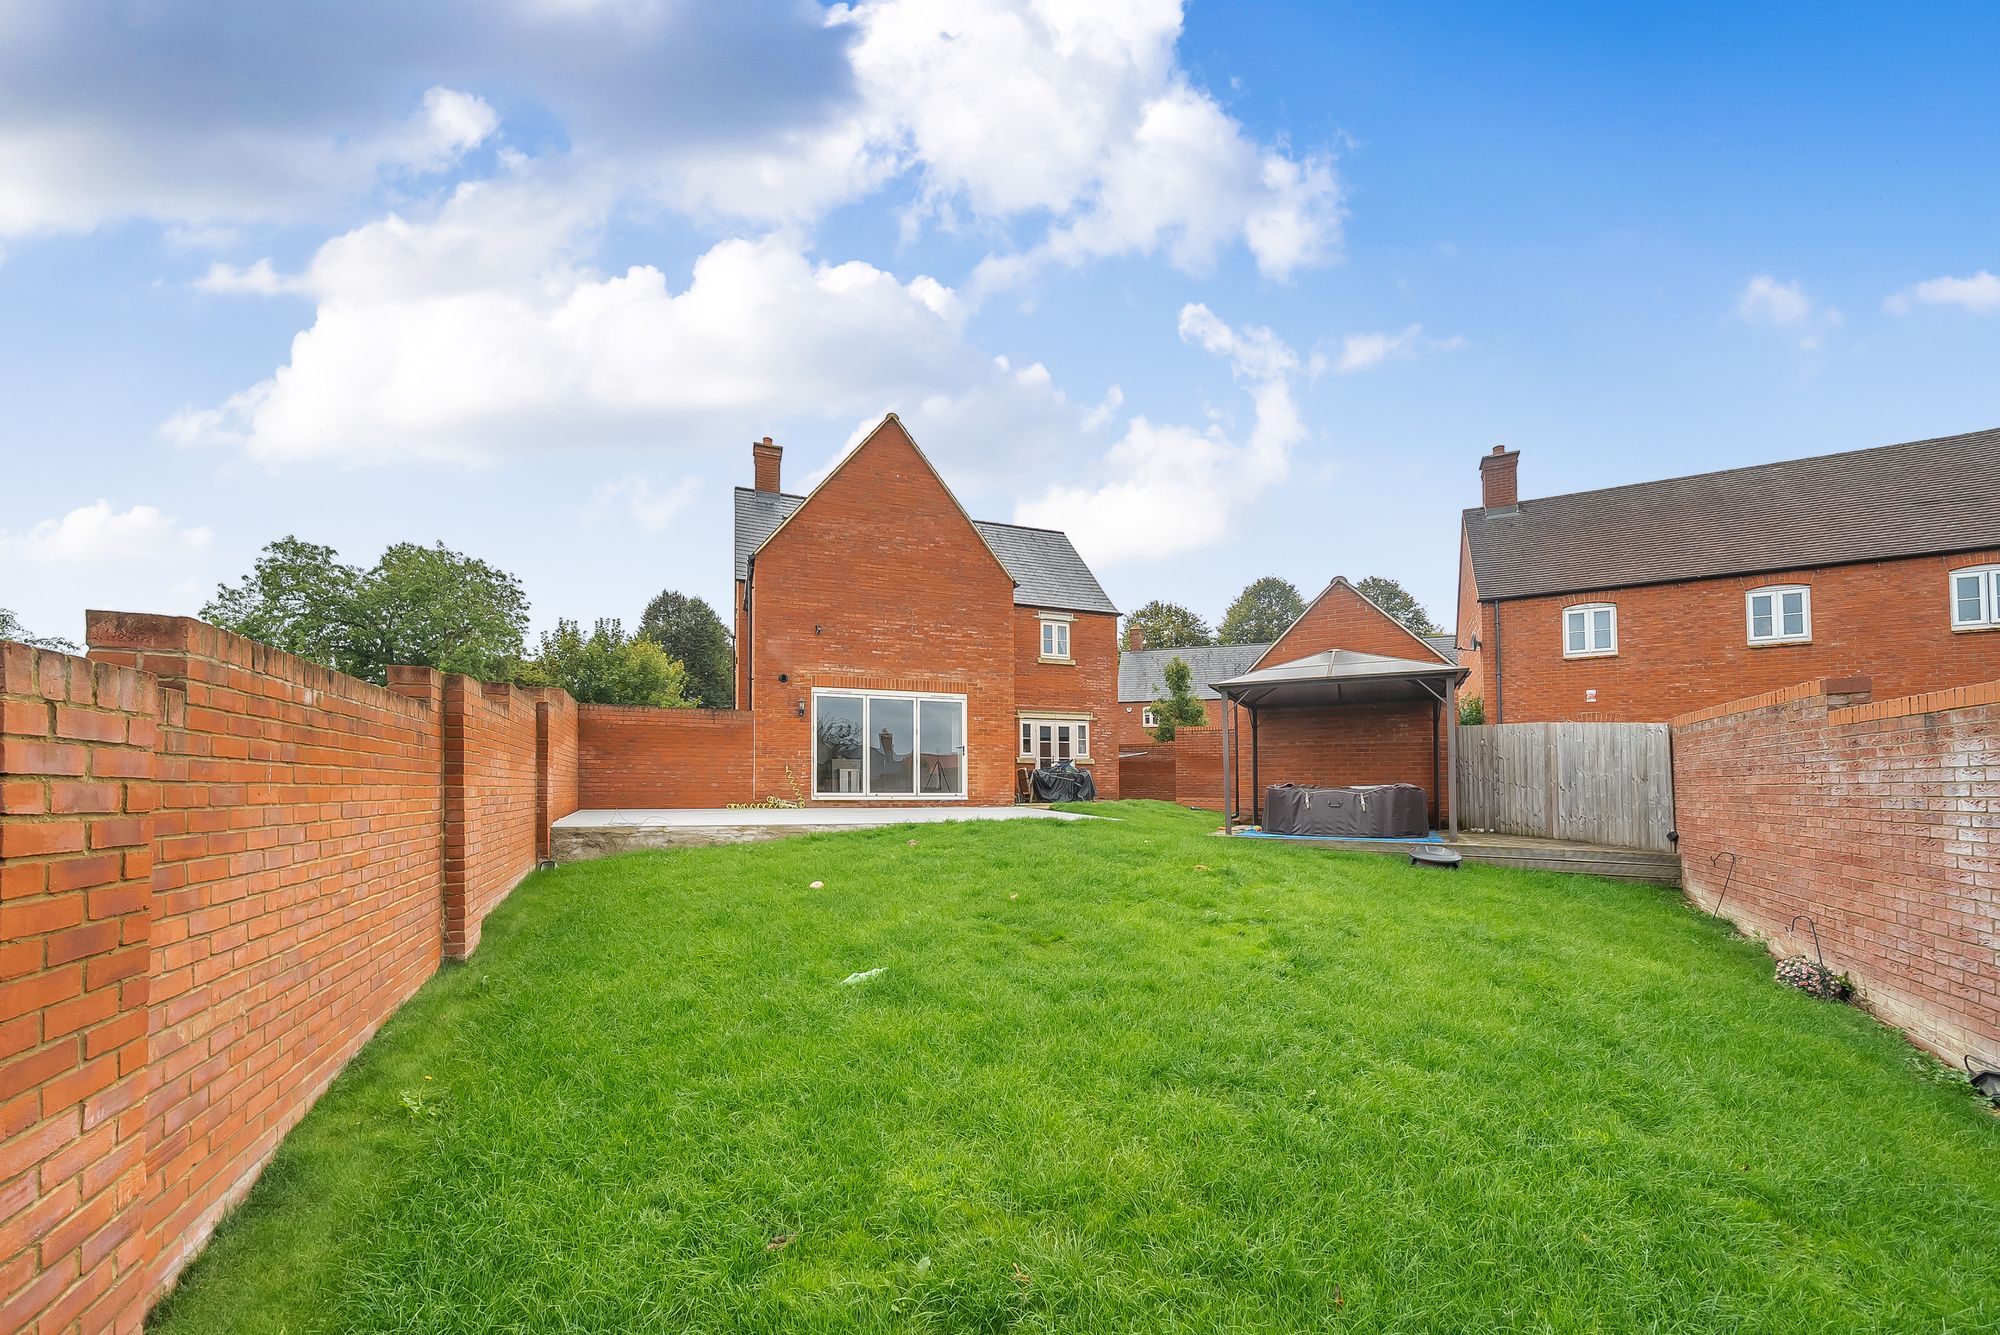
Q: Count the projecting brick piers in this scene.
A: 3